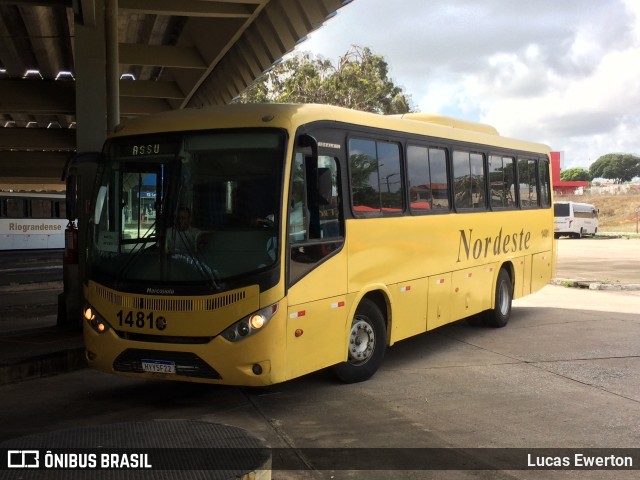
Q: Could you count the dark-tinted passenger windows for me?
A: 6